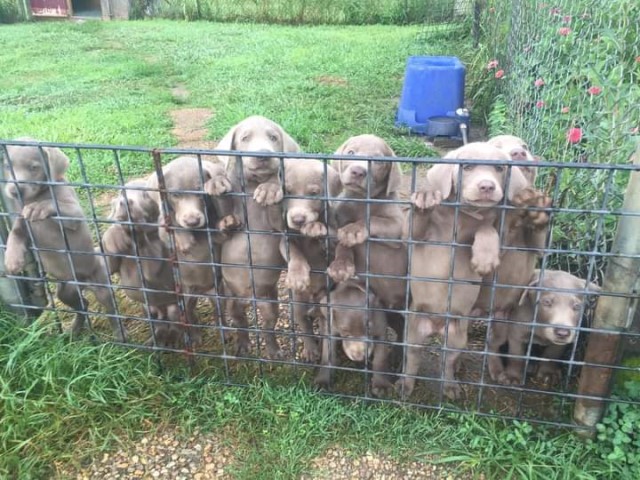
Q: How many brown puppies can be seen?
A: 10